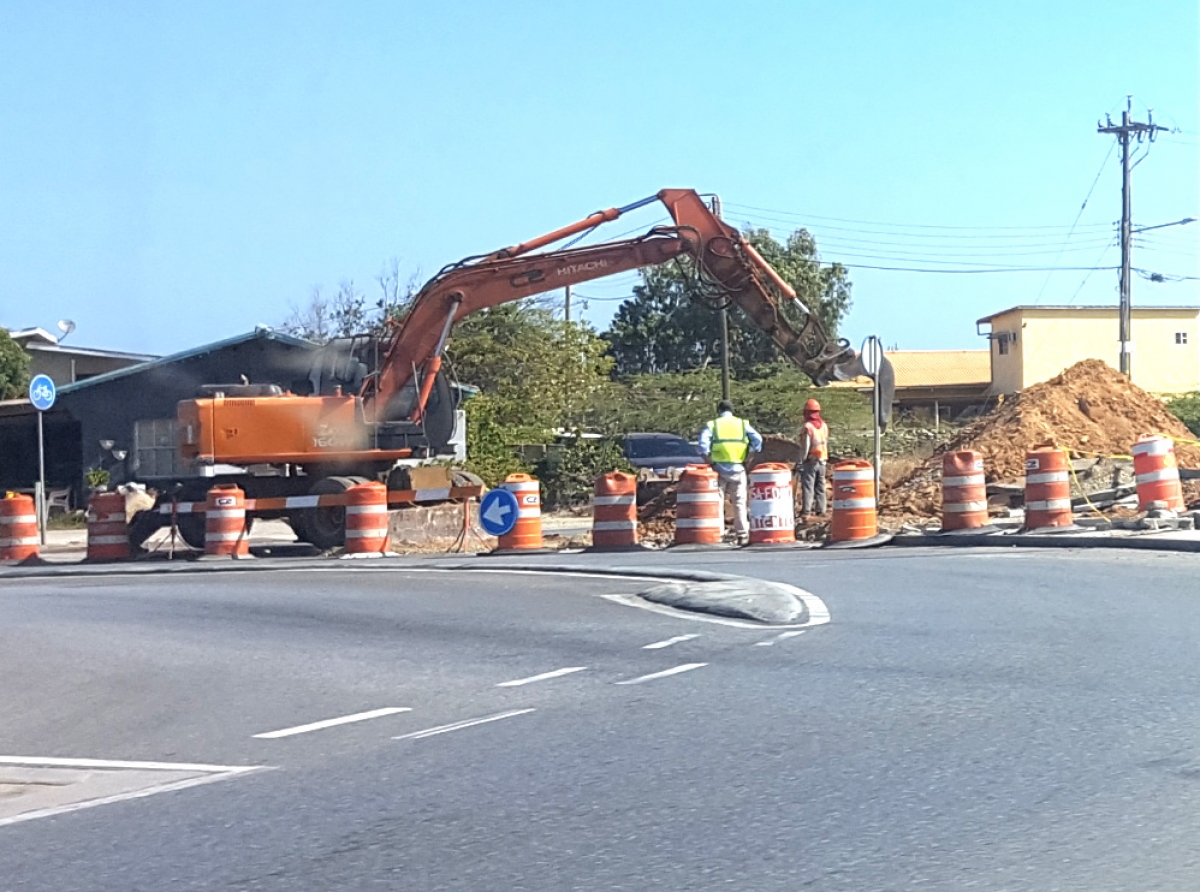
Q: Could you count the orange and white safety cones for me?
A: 12